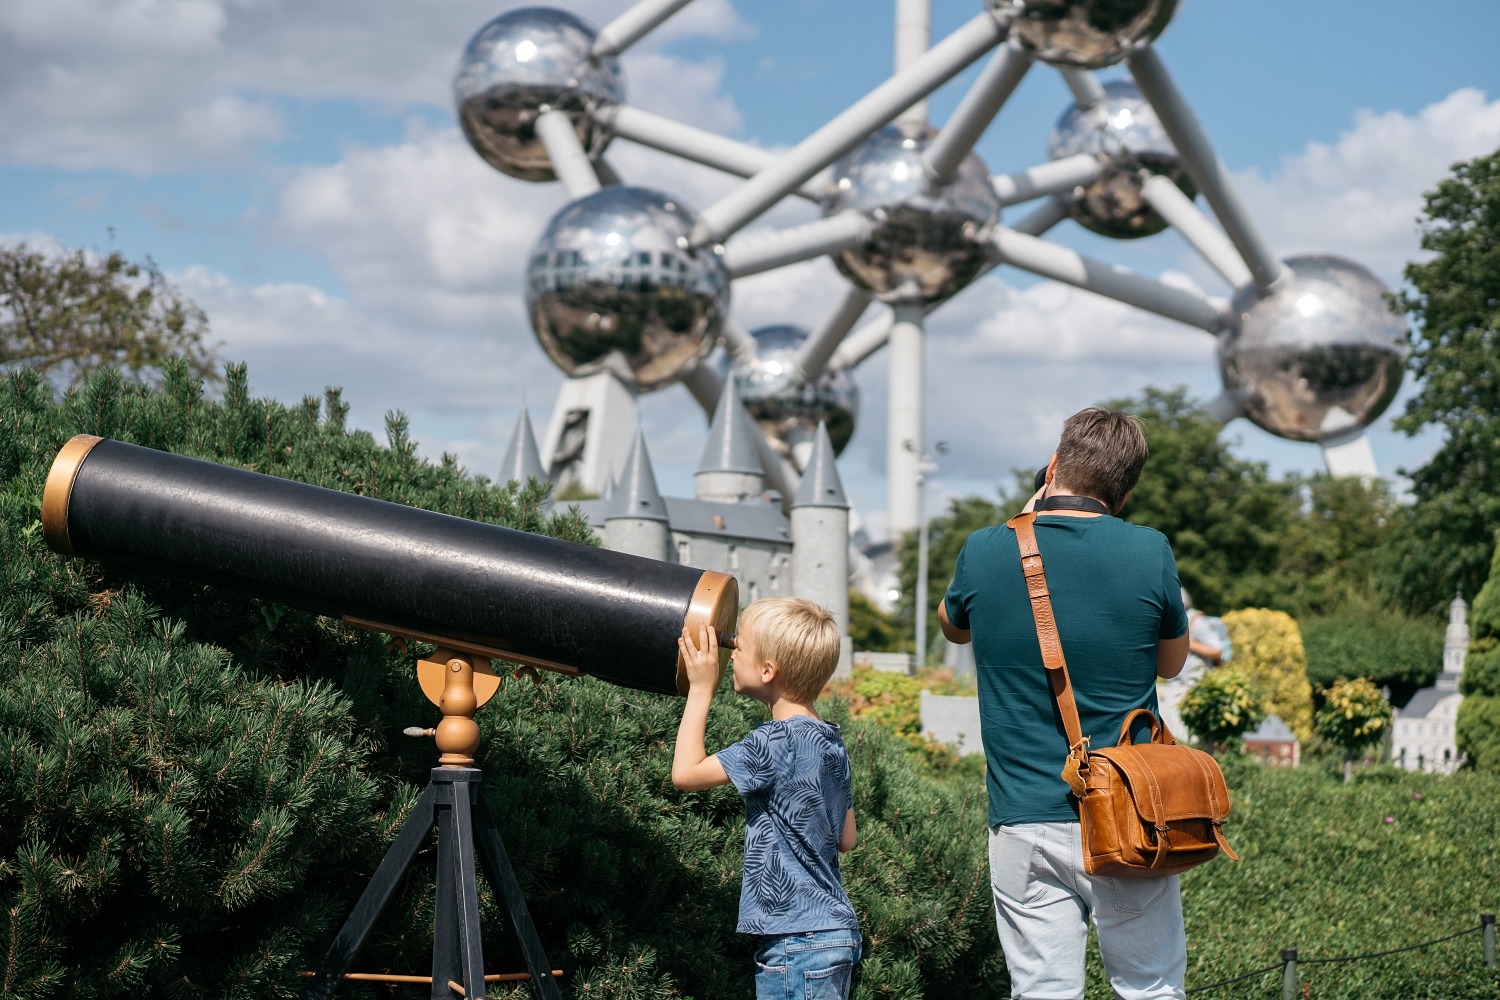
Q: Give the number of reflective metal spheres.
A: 7